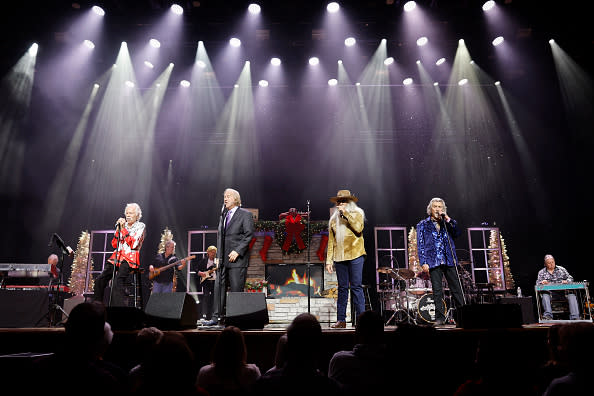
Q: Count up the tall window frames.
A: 4